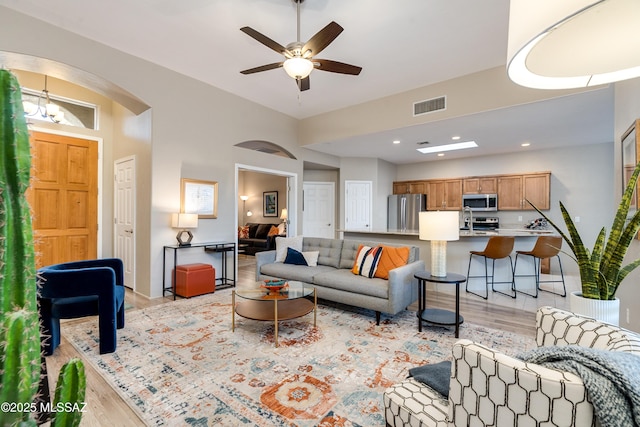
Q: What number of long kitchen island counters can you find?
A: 1